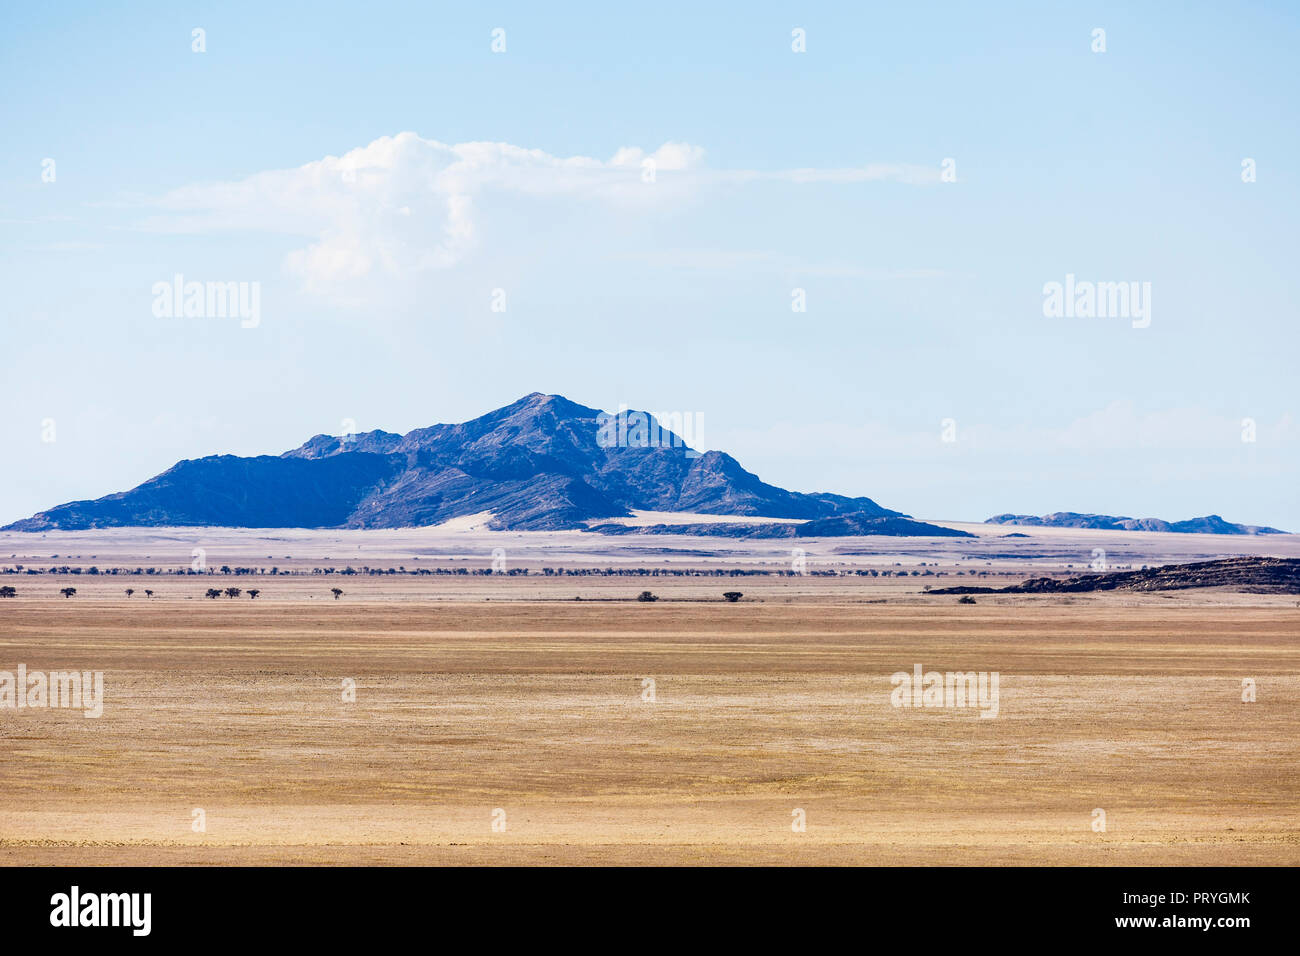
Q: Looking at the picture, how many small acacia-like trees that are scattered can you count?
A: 11